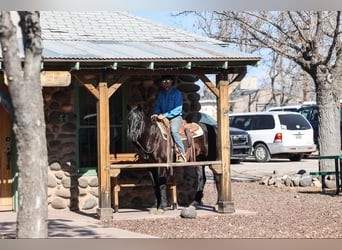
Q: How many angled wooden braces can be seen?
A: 4